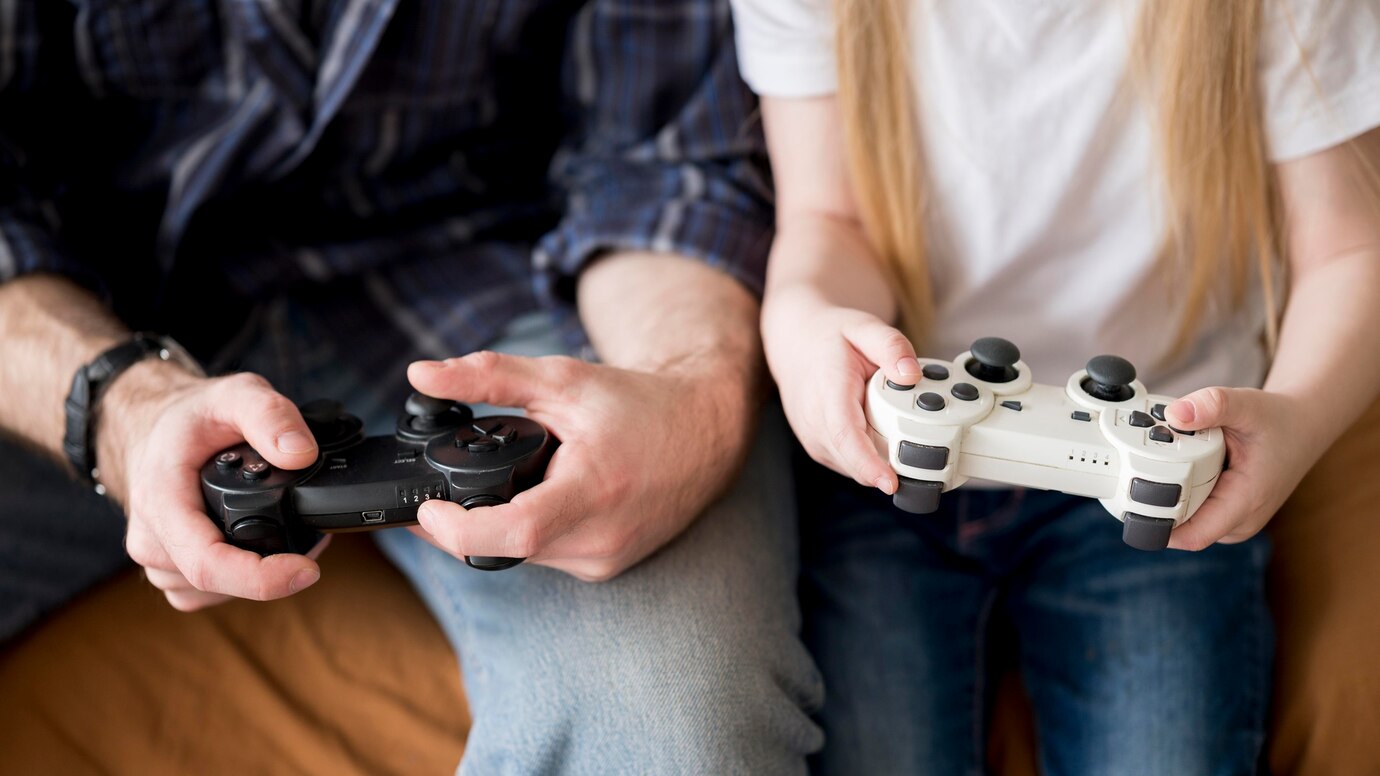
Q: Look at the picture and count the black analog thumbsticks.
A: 4